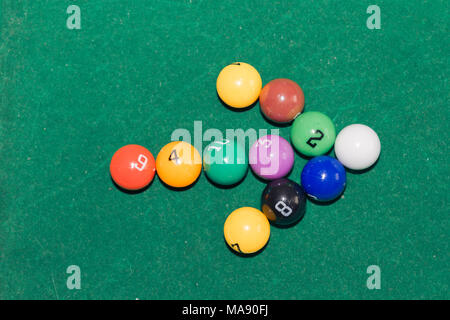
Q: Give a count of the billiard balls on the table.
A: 11